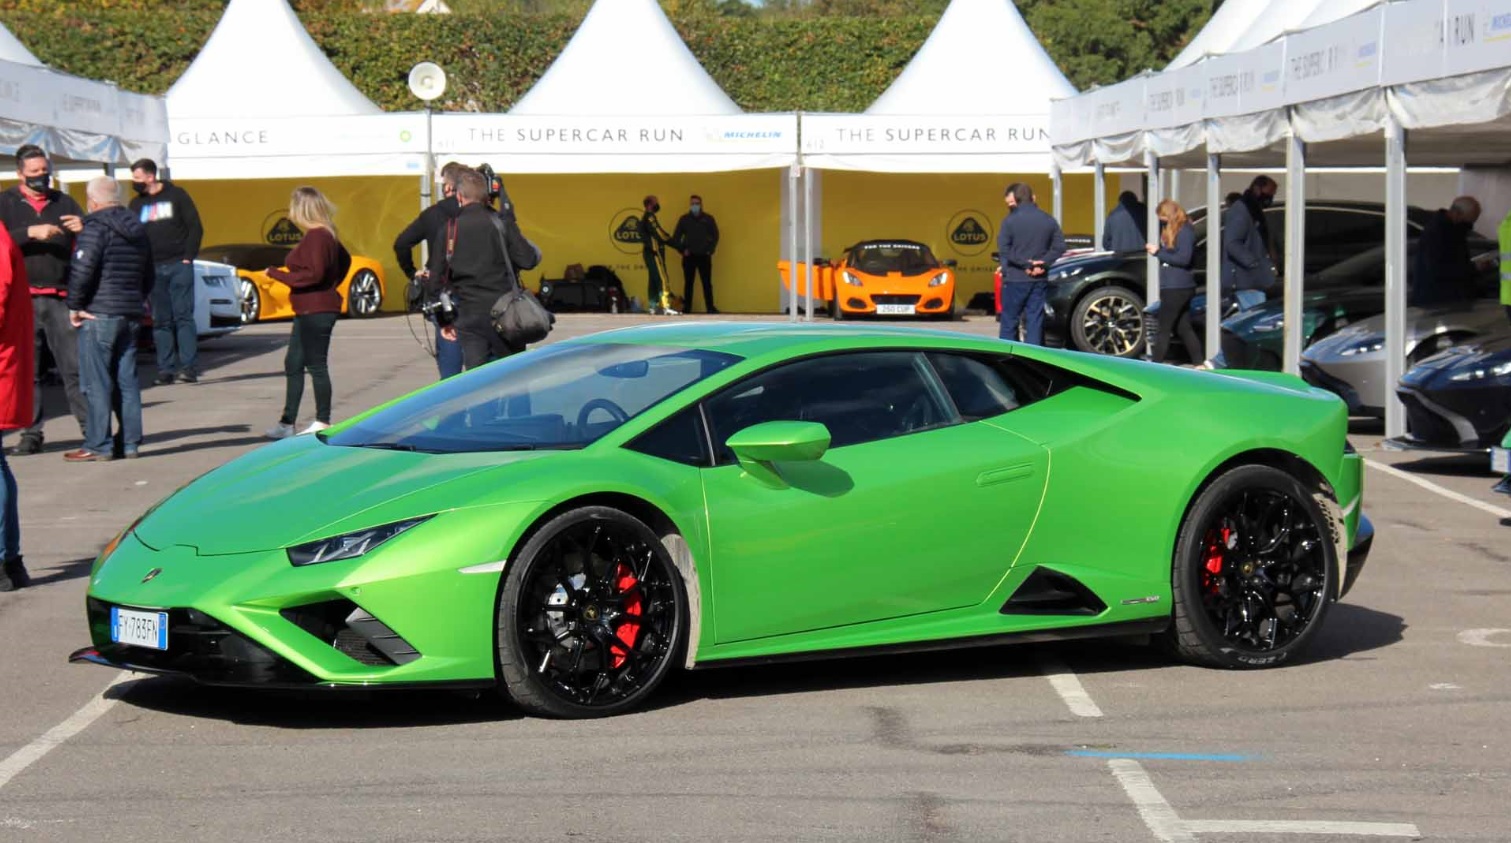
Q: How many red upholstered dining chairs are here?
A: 0